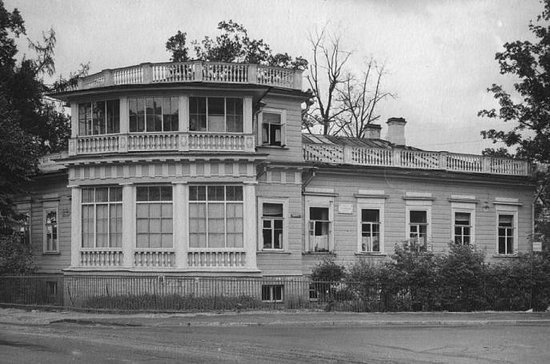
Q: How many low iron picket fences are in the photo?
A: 1